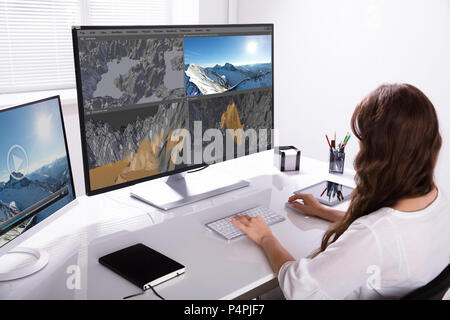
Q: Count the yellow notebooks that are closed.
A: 0